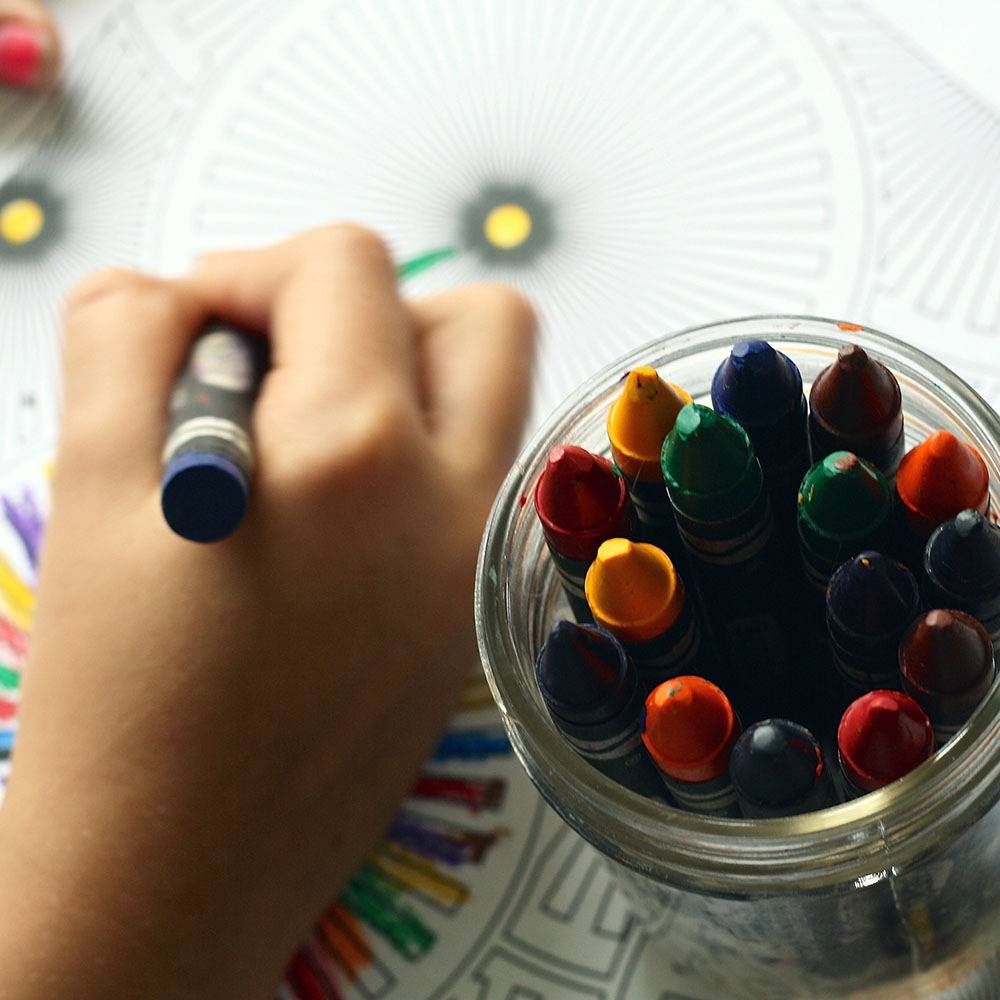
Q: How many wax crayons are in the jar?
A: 15